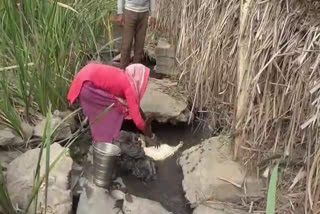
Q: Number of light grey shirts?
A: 1